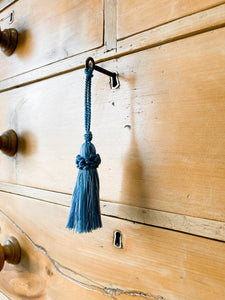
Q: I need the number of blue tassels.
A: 1